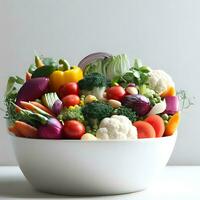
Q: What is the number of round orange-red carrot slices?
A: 2